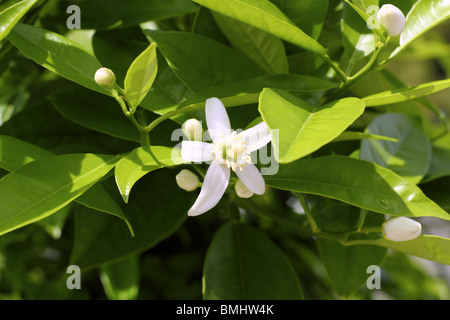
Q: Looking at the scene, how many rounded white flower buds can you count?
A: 6